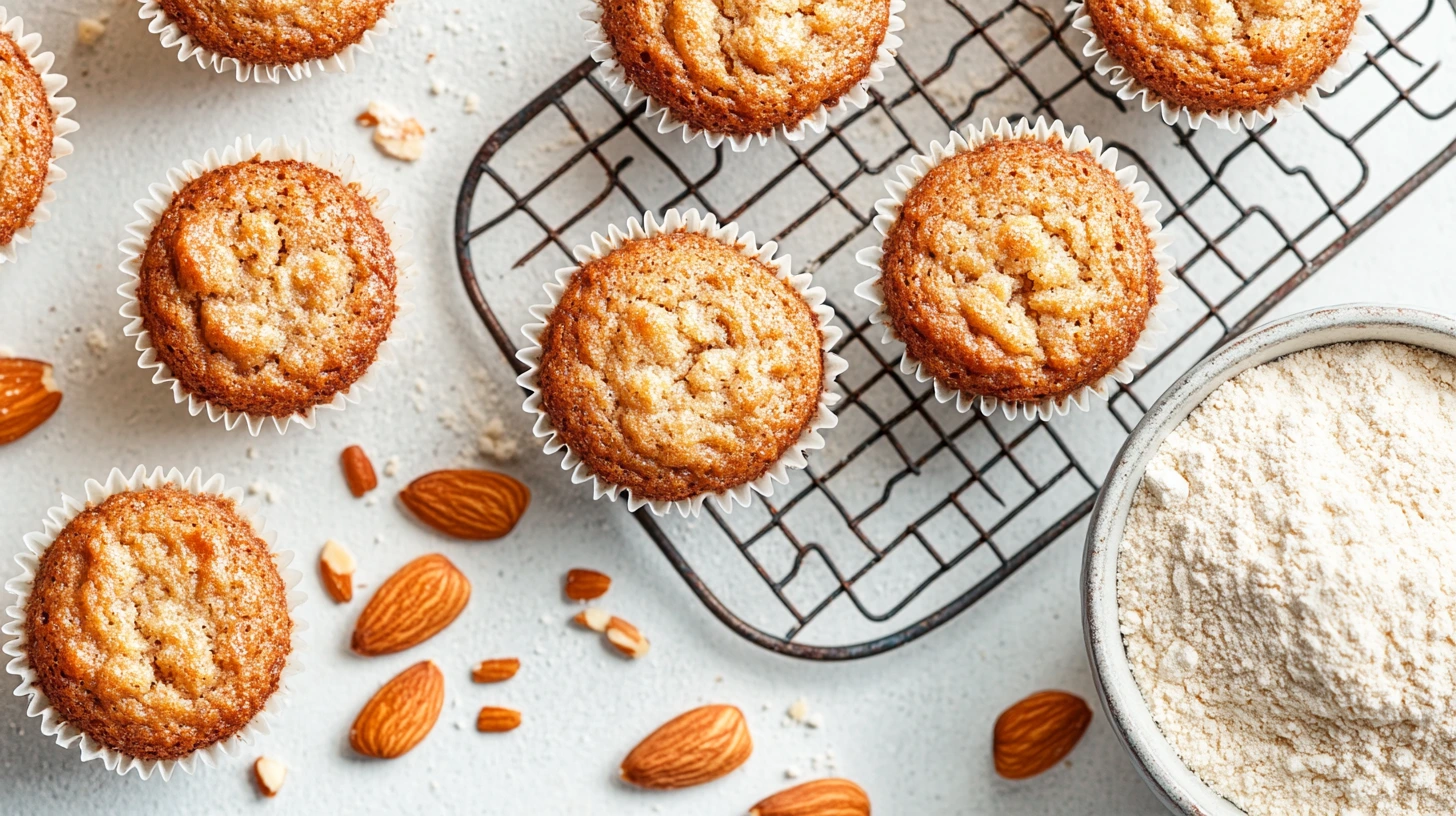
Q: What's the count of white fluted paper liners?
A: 8